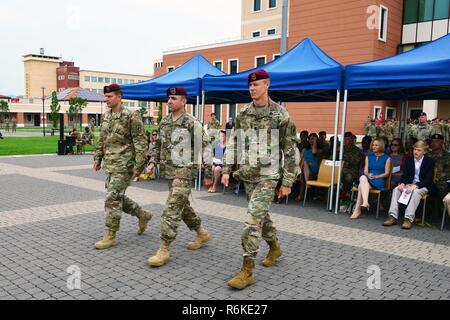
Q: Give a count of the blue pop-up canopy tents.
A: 3